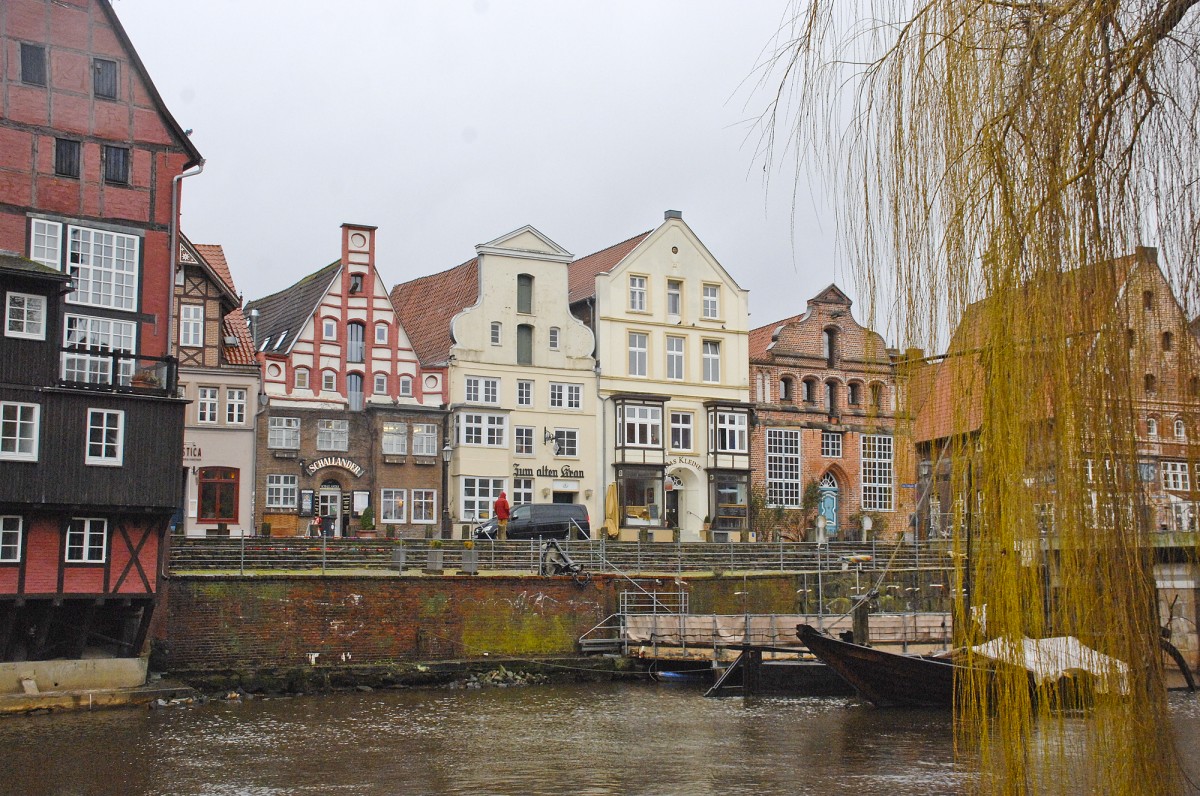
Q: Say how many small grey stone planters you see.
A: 3